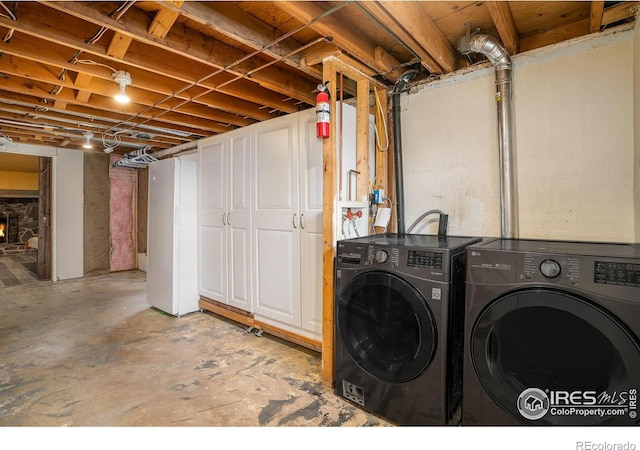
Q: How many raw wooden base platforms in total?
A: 2